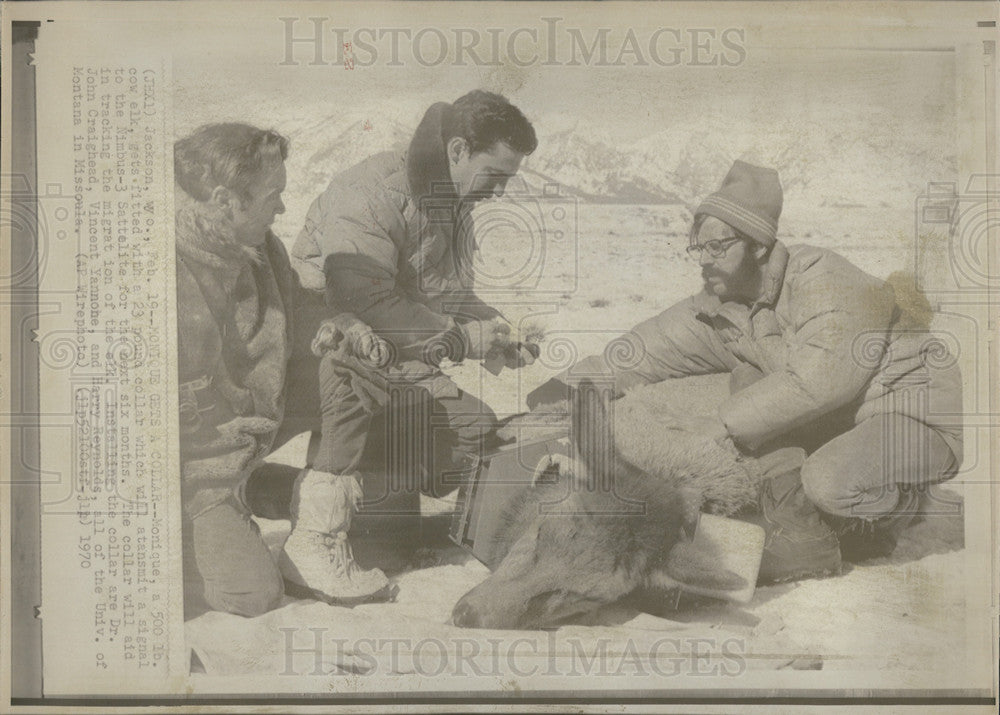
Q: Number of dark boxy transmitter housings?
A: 1